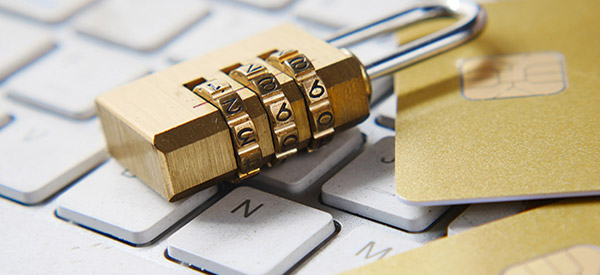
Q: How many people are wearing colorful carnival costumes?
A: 0